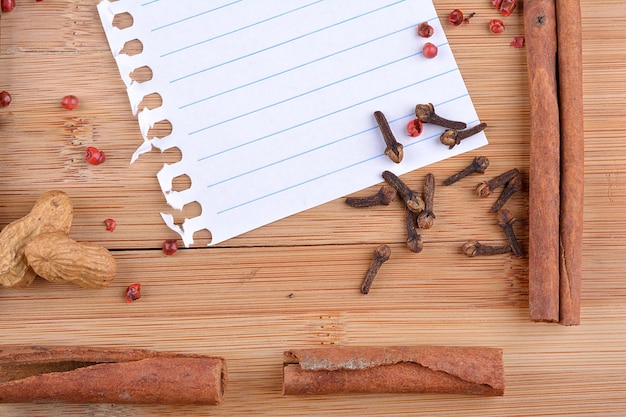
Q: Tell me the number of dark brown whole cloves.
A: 13